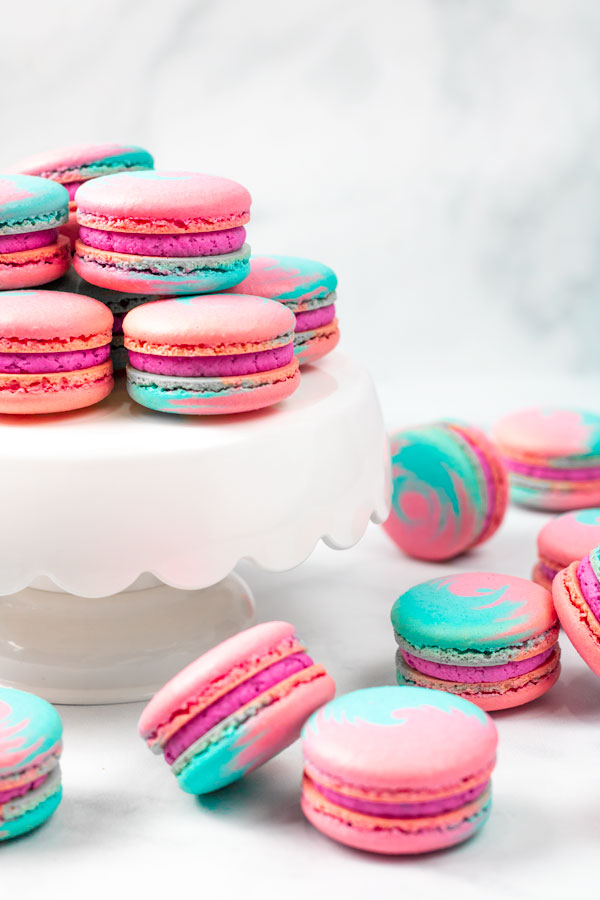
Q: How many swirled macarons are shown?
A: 15